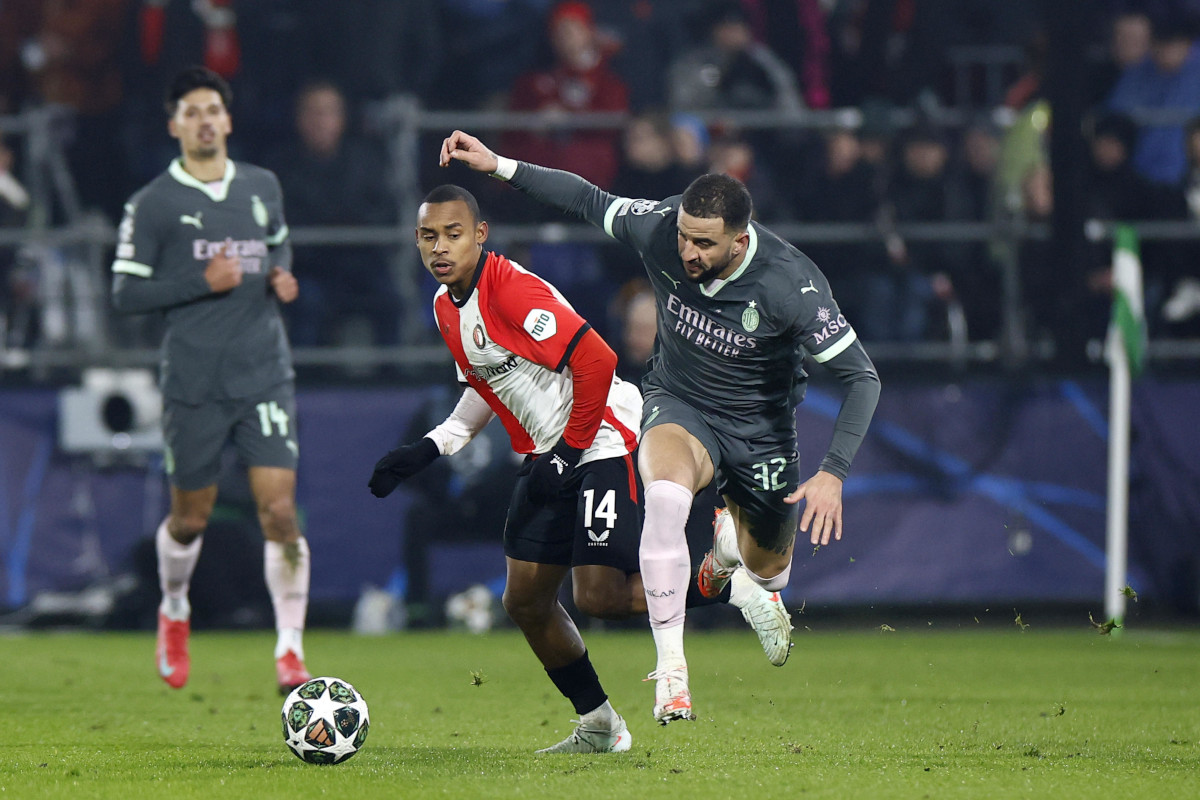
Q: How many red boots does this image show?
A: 2